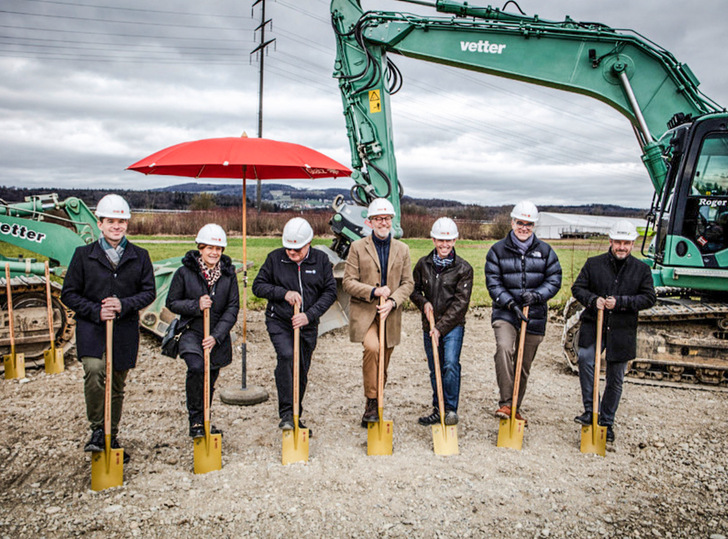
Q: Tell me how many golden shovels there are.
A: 9